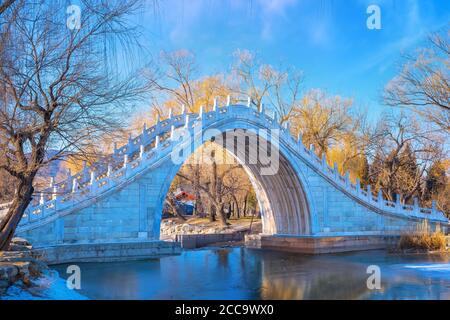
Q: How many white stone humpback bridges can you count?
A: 1